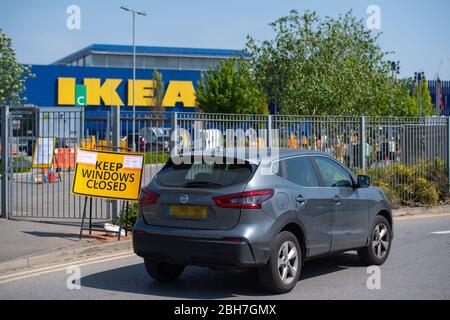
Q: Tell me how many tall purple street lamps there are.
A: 0